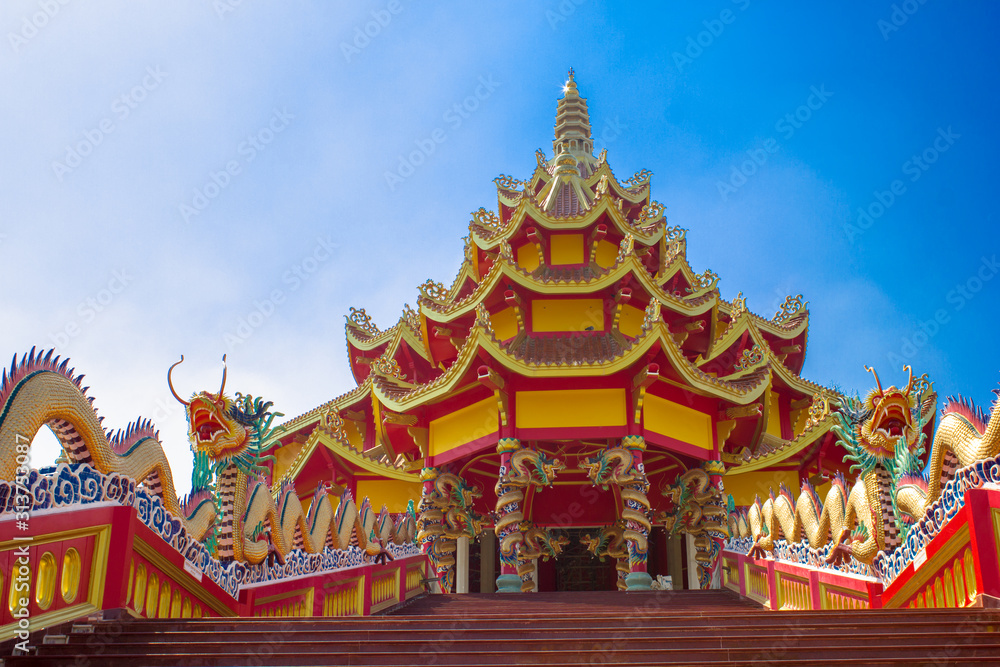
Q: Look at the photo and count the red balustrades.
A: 2